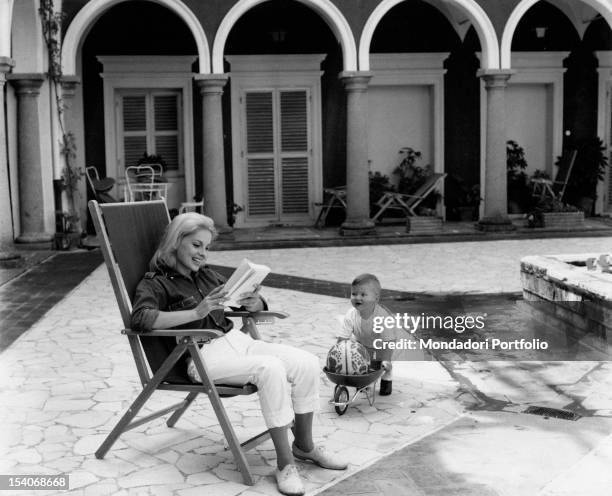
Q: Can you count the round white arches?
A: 4